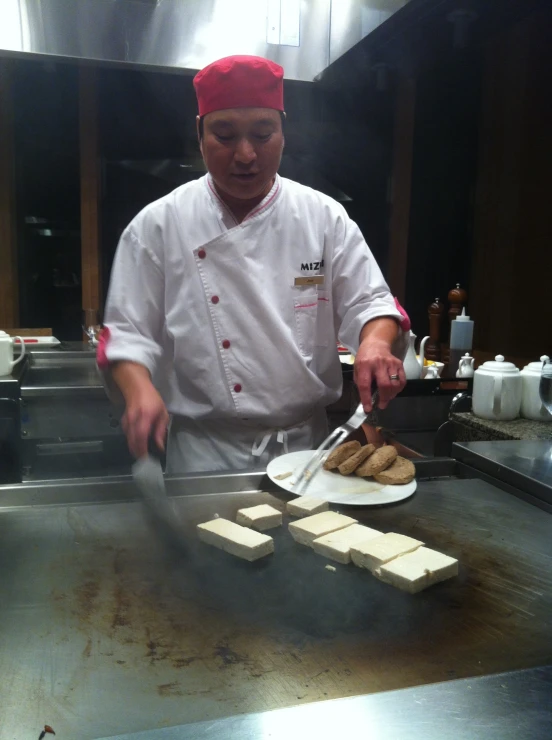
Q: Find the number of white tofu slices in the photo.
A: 7